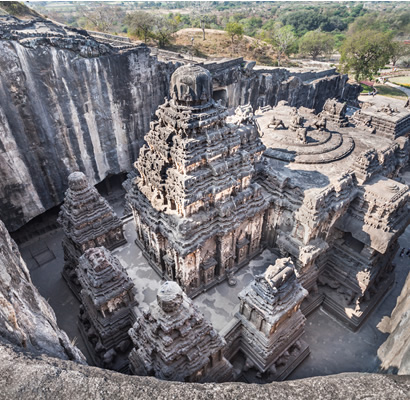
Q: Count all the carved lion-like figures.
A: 4